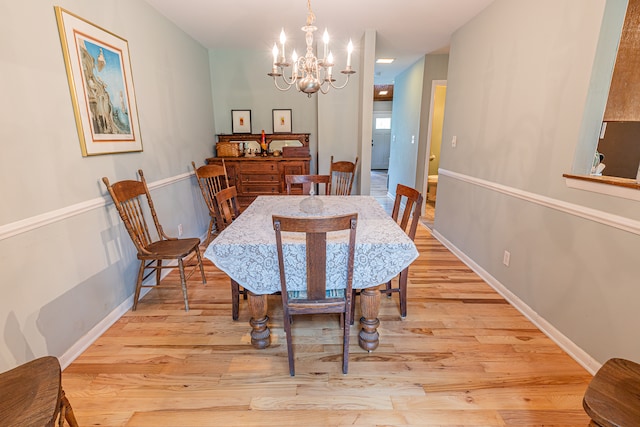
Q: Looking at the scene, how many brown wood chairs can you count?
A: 9